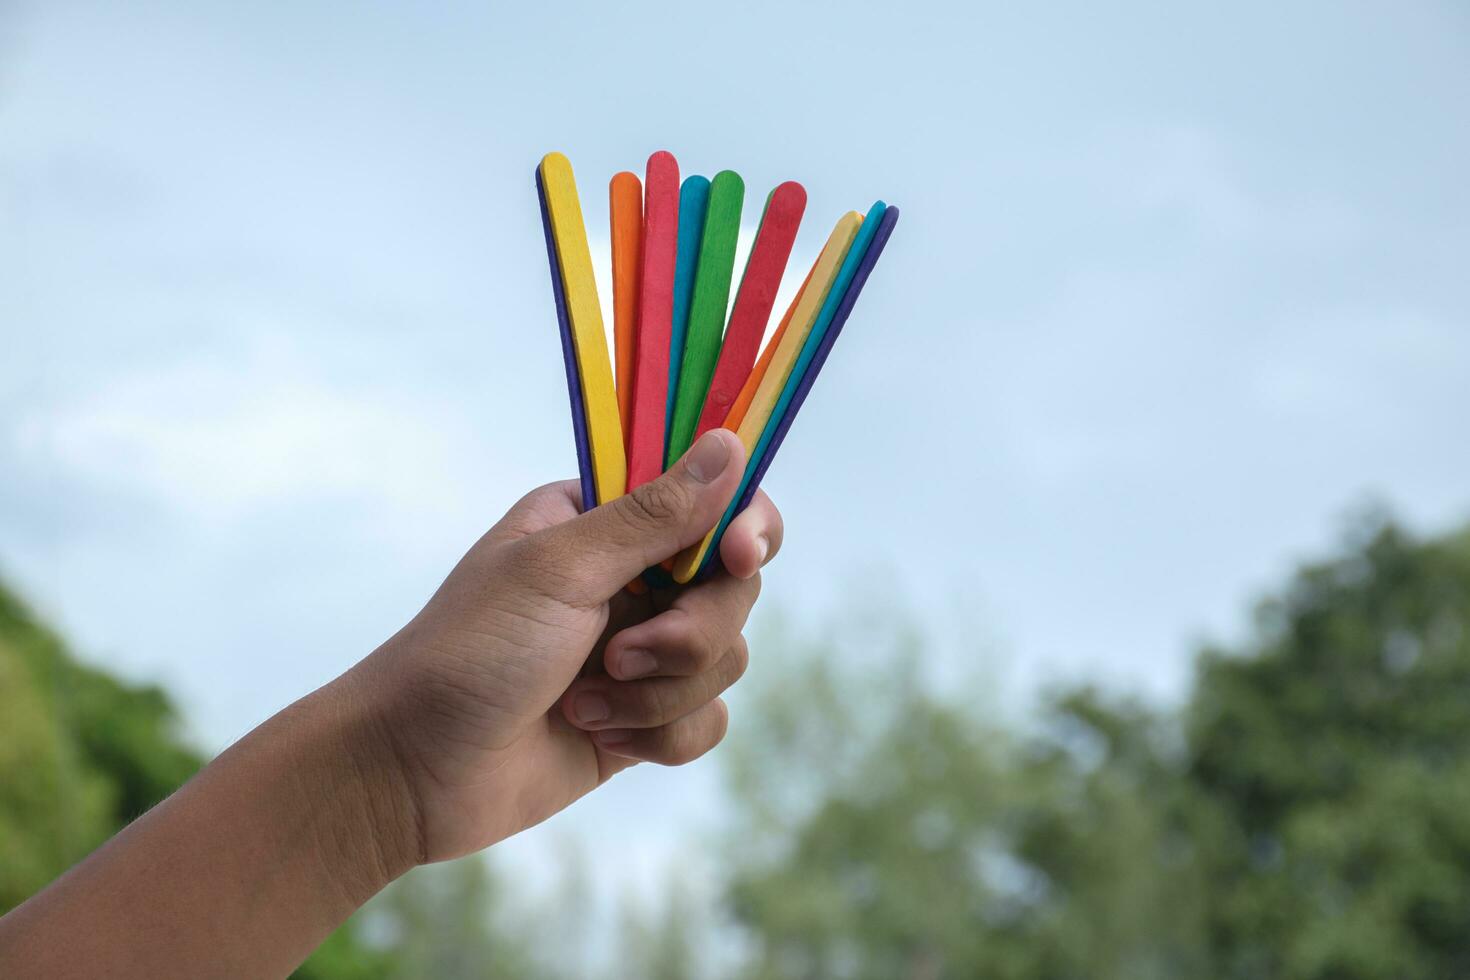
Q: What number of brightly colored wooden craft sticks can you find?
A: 12